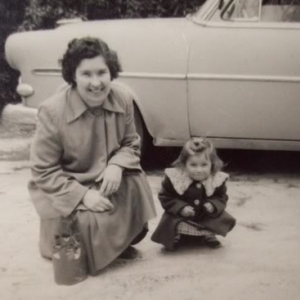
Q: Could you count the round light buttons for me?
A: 2